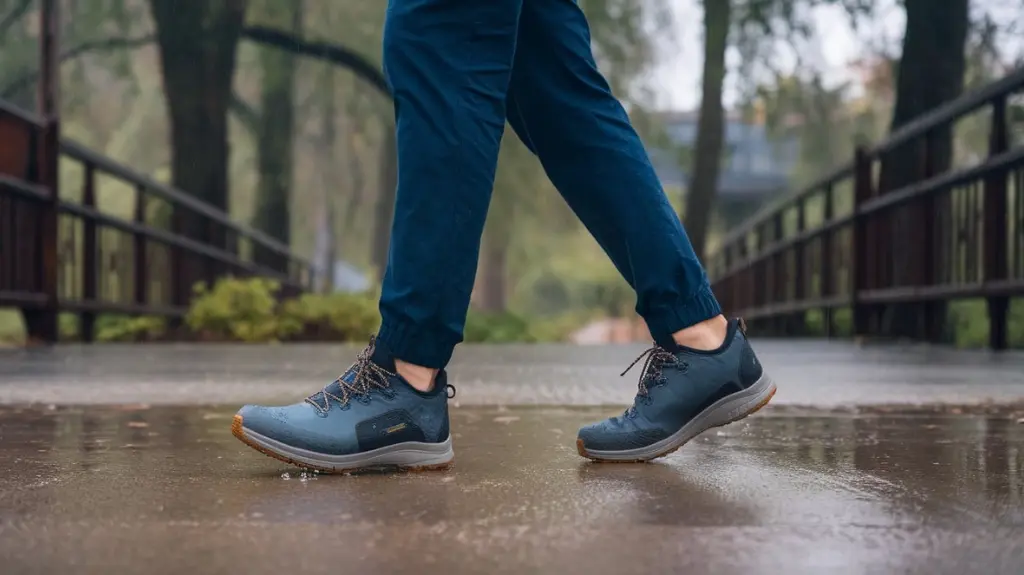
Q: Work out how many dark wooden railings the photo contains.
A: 2